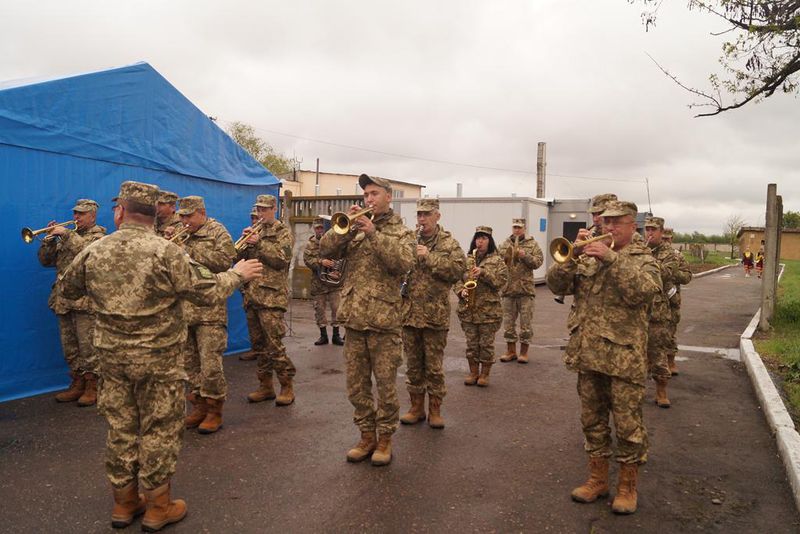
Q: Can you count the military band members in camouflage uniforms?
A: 15